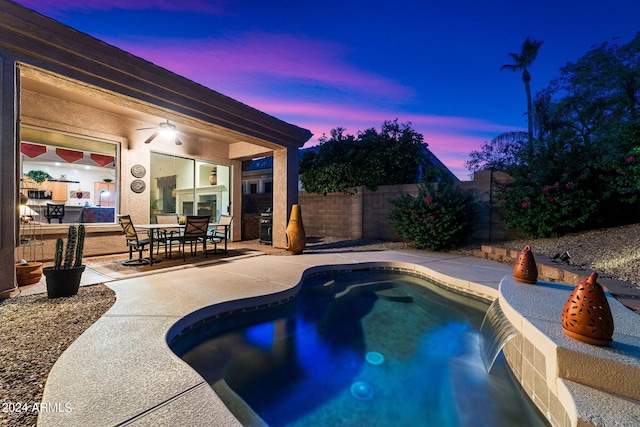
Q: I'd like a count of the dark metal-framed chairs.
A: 4